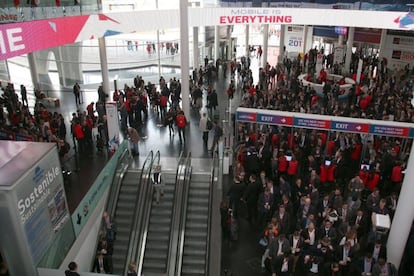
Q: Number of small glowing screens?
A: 3